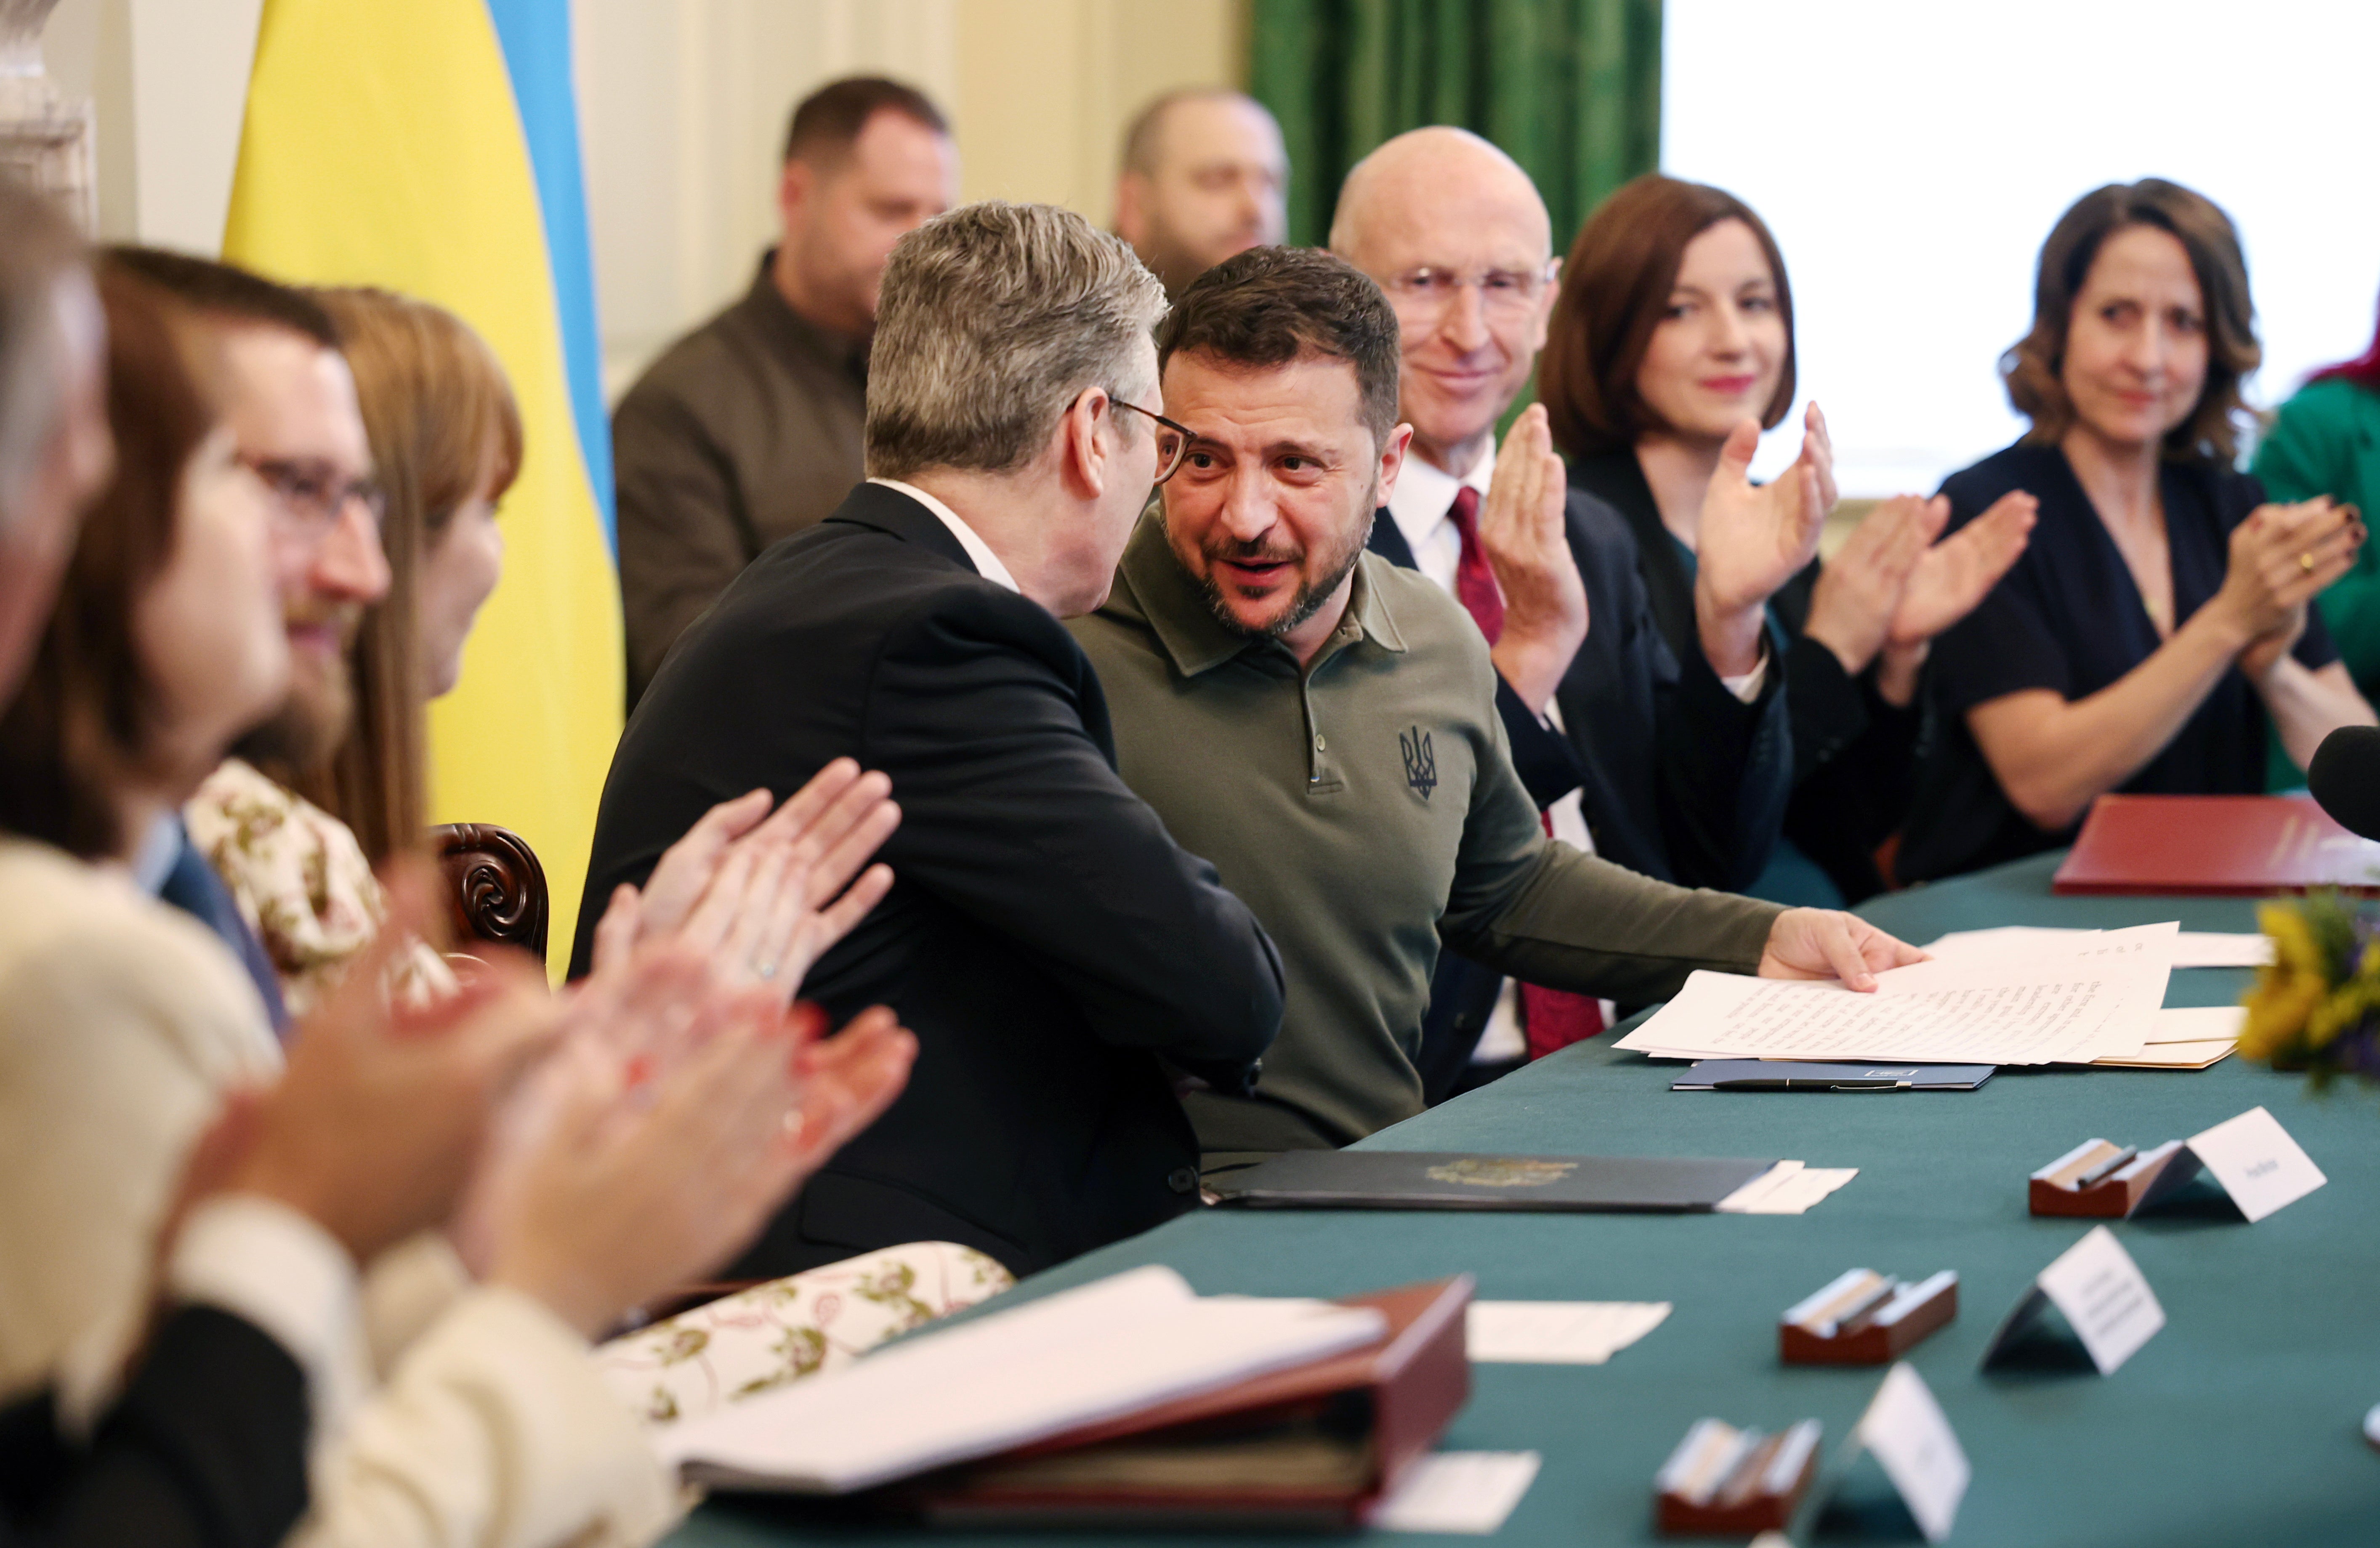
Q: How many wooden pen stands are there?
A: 3